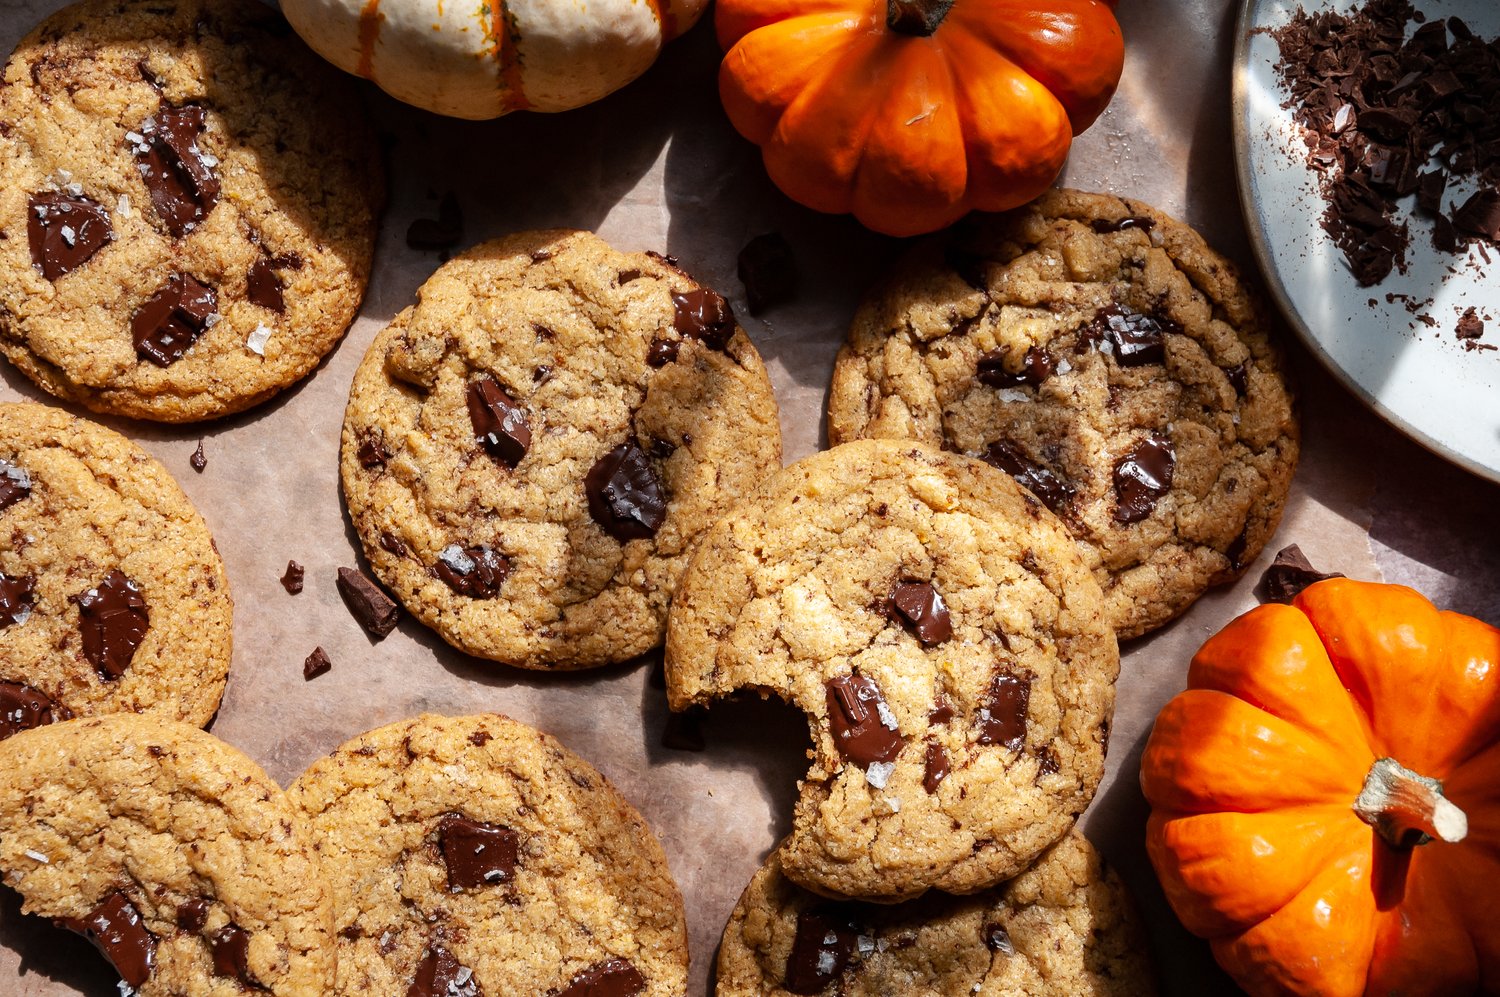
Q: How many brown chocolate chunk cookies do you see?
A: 8